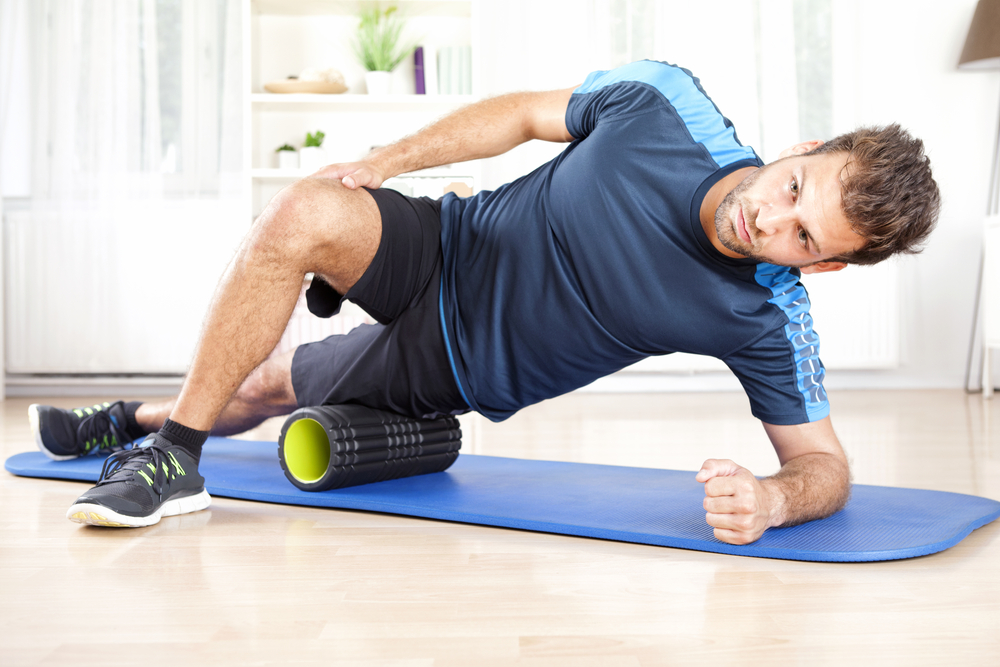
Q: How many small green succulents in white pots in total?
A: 2